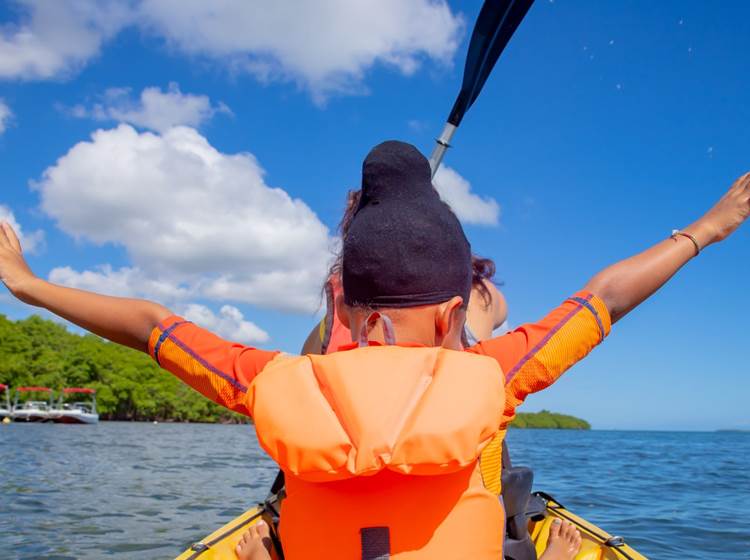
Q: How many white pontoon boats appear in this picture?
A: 3